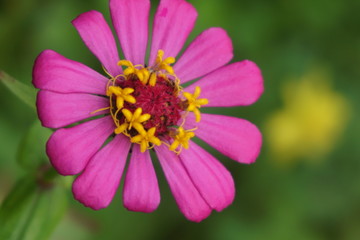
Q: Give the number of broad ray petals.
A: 13